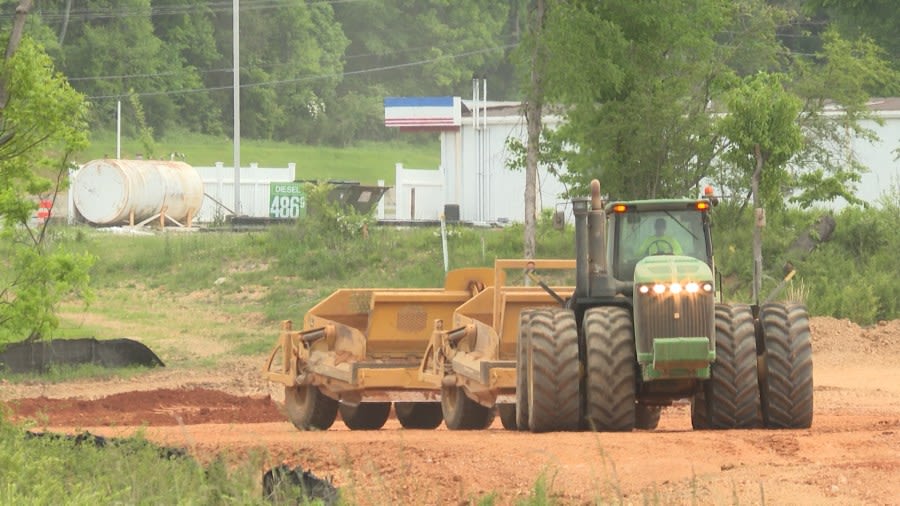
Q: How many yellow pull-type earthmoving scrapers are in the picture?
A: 2